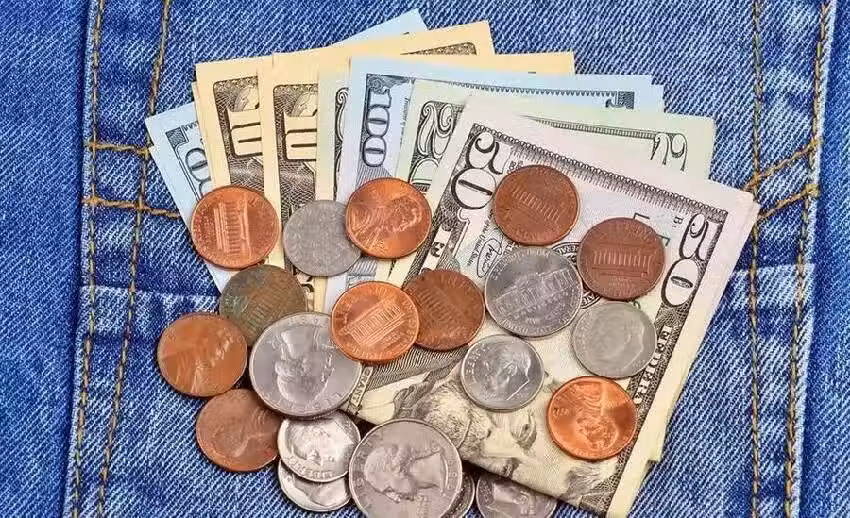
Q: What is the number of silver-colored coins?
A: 10